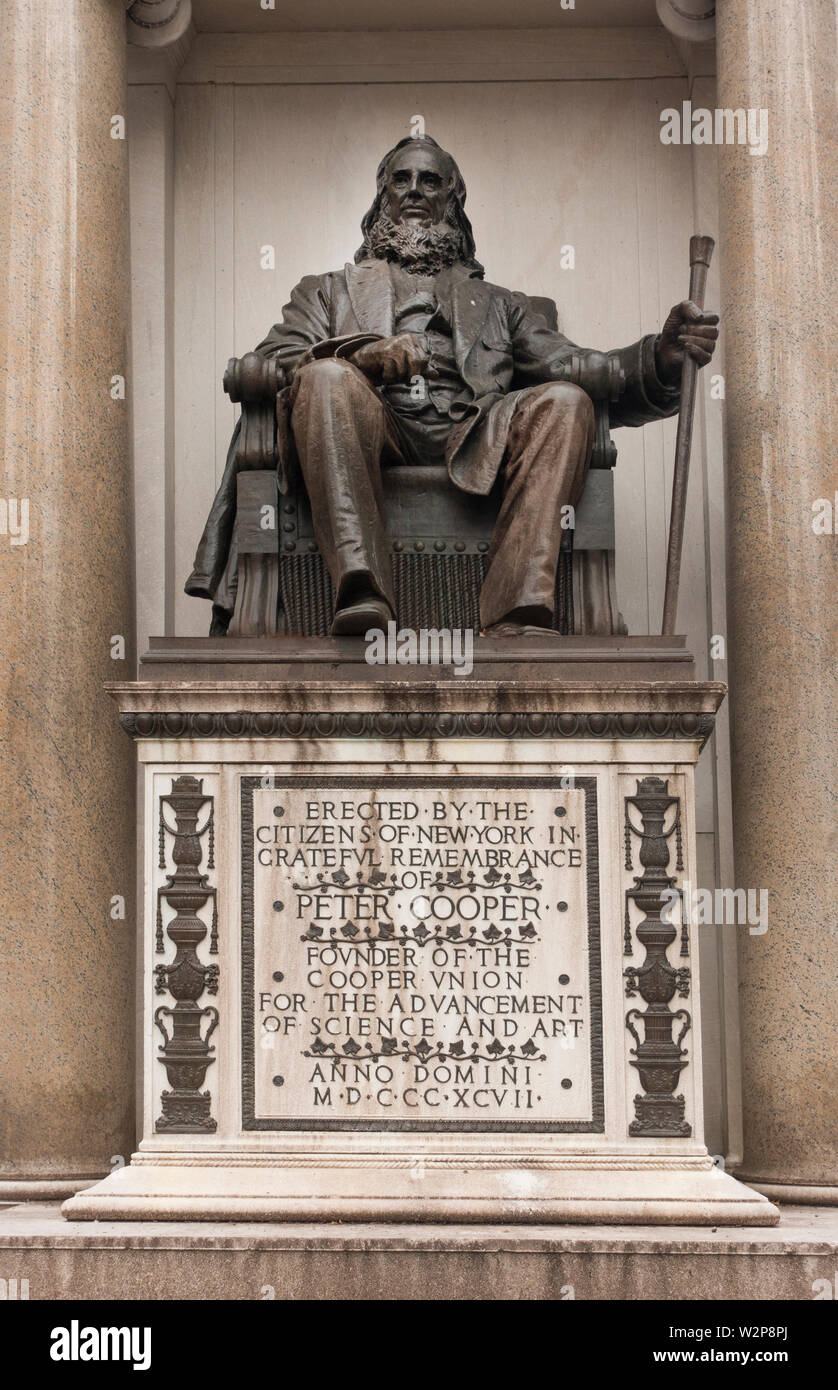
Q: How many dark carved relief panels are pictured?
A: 2